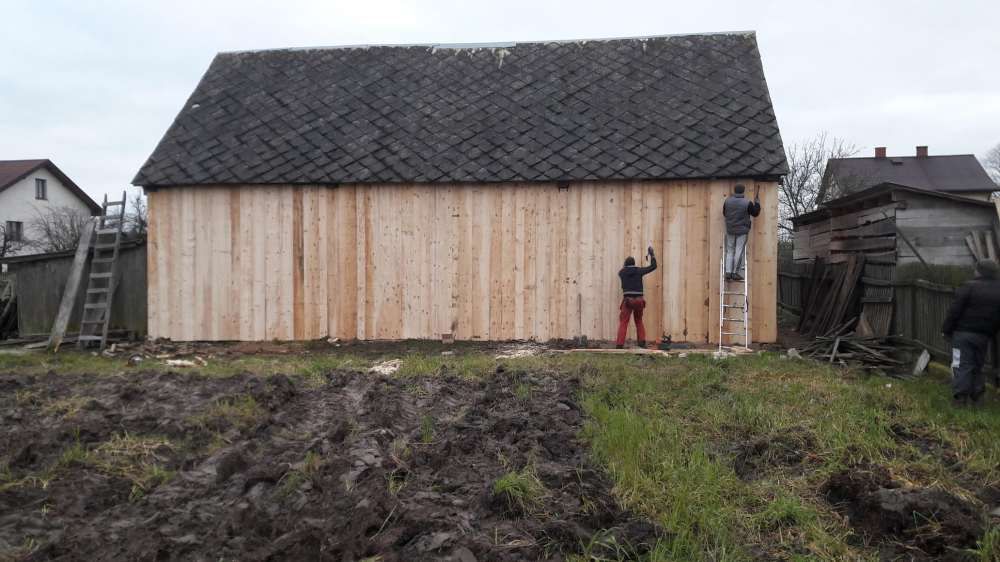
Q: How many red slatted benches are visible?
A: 0